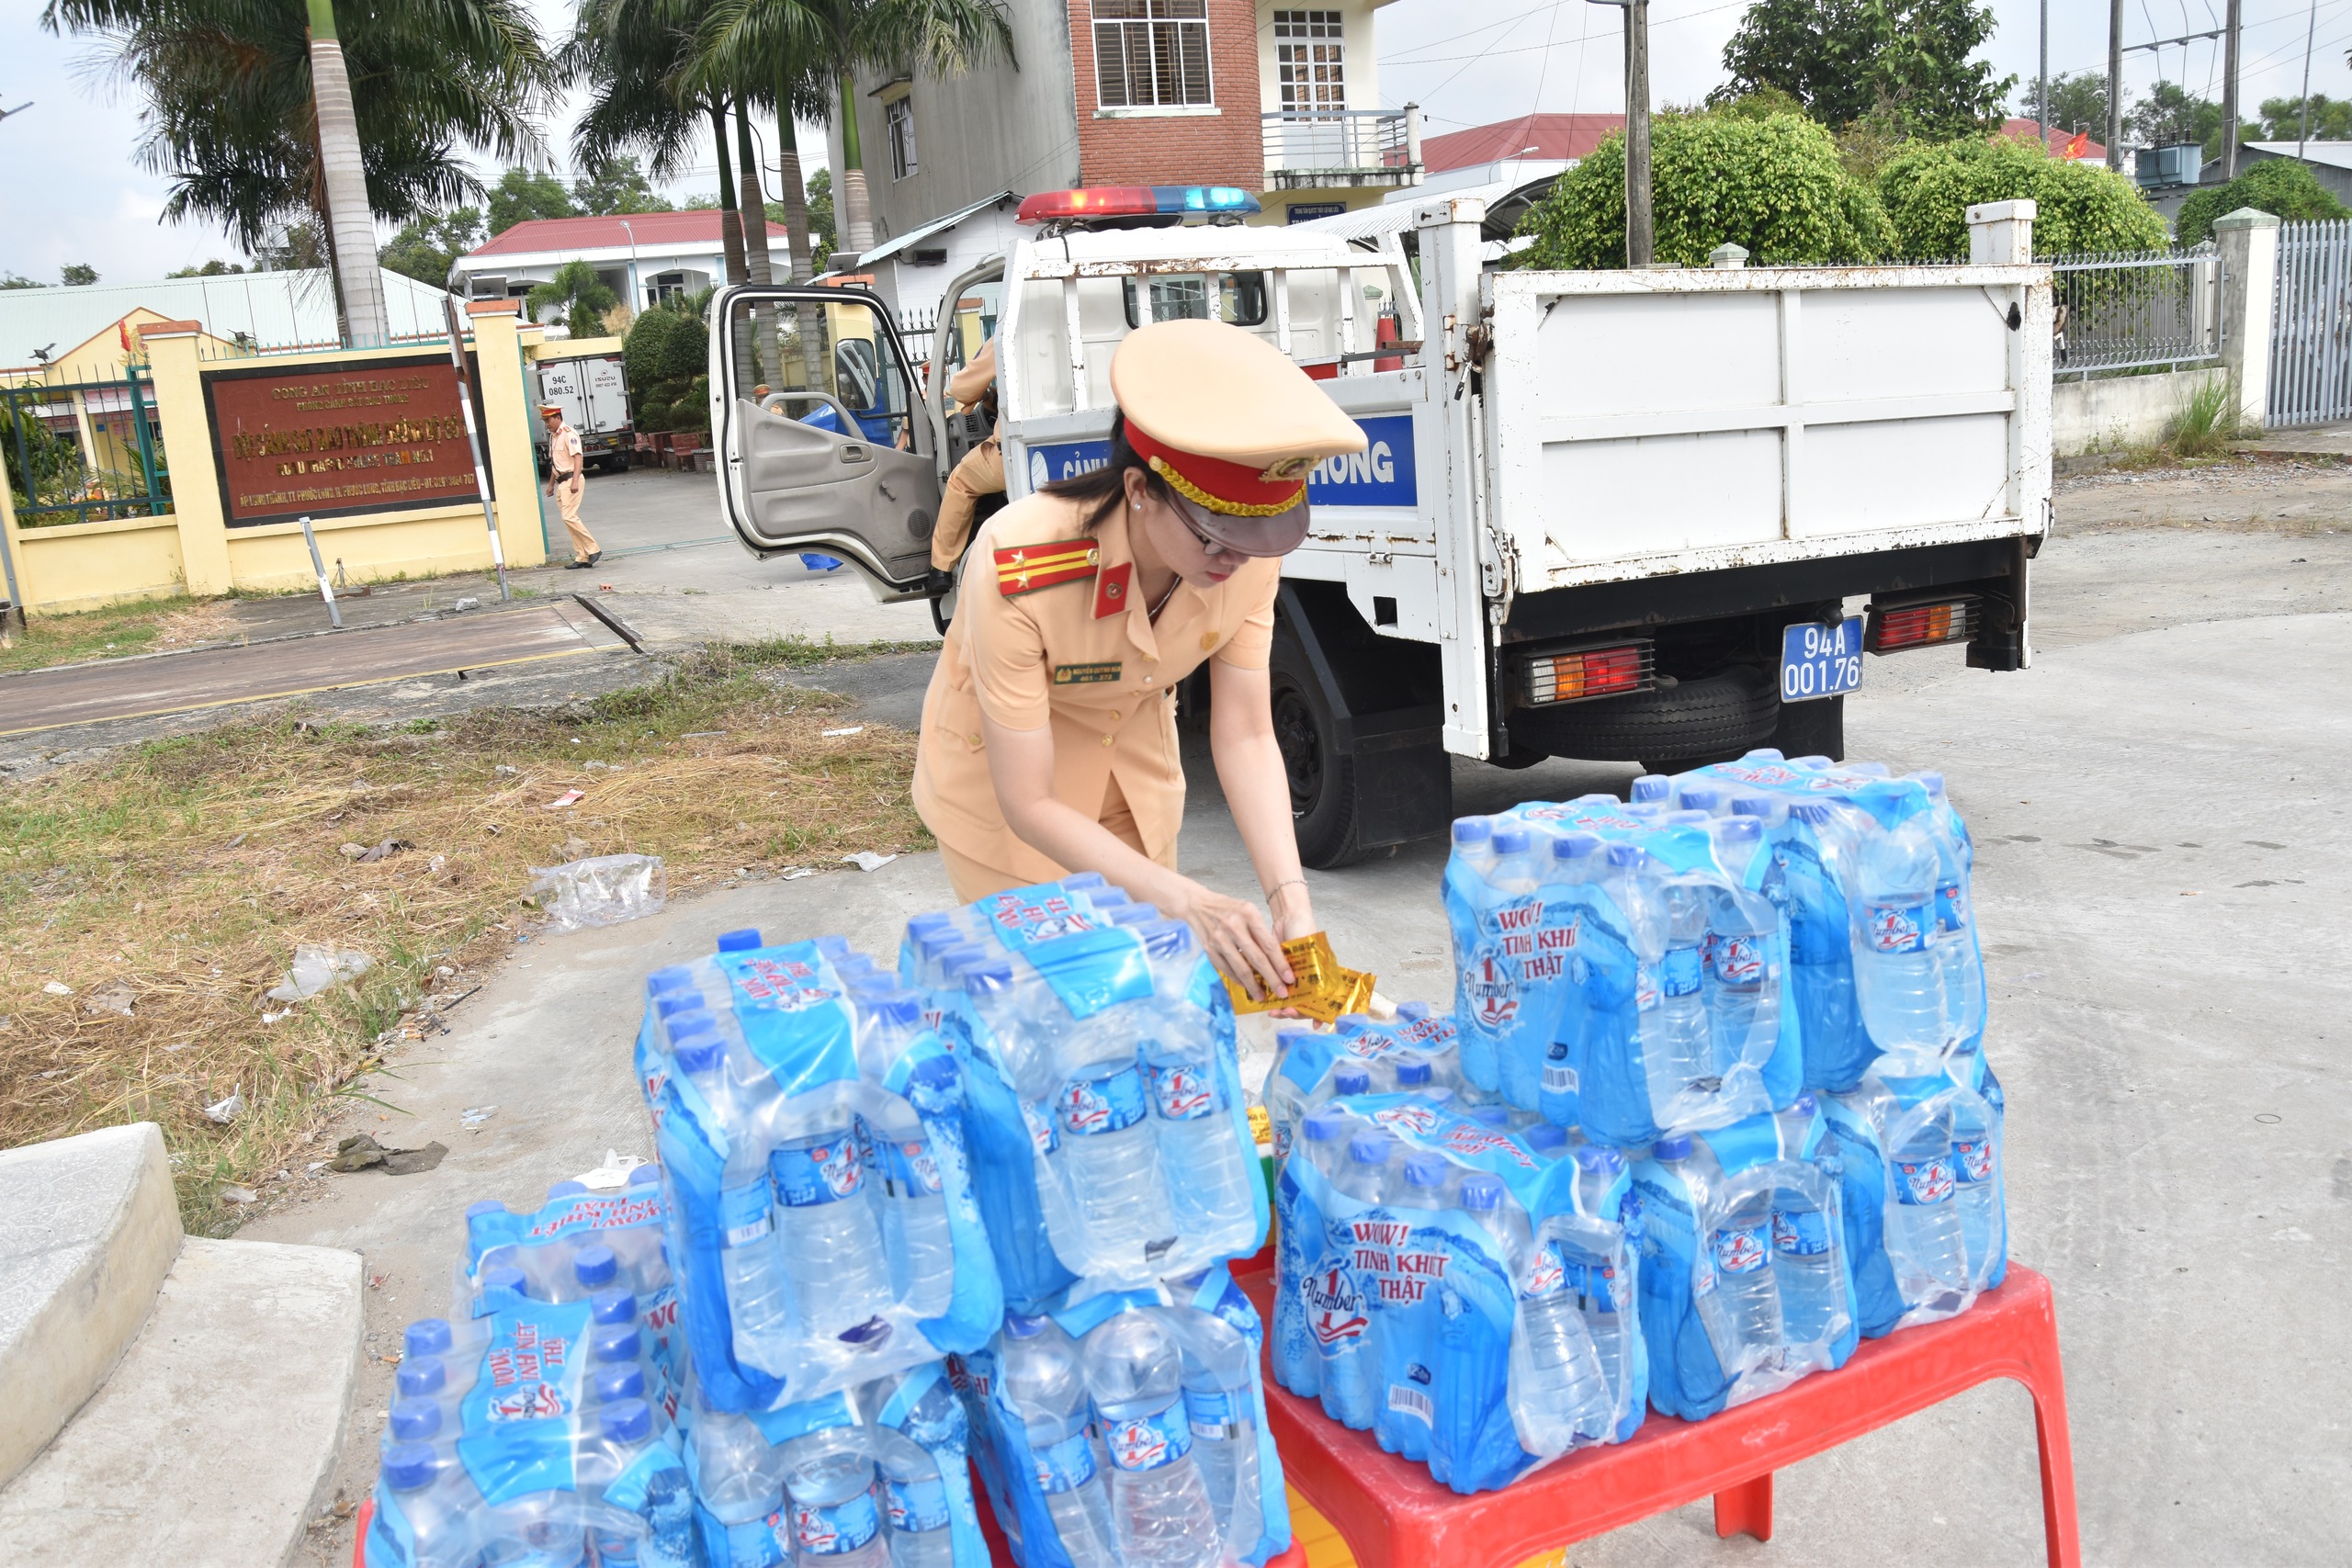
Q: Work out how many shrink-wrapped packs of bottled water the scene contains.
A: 12